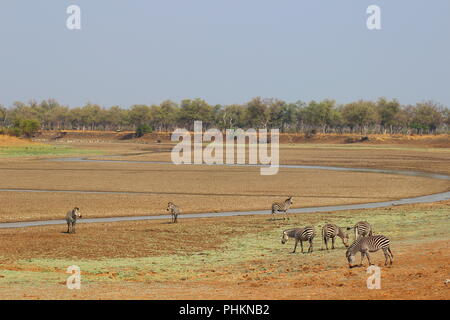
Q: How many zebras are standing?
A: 7